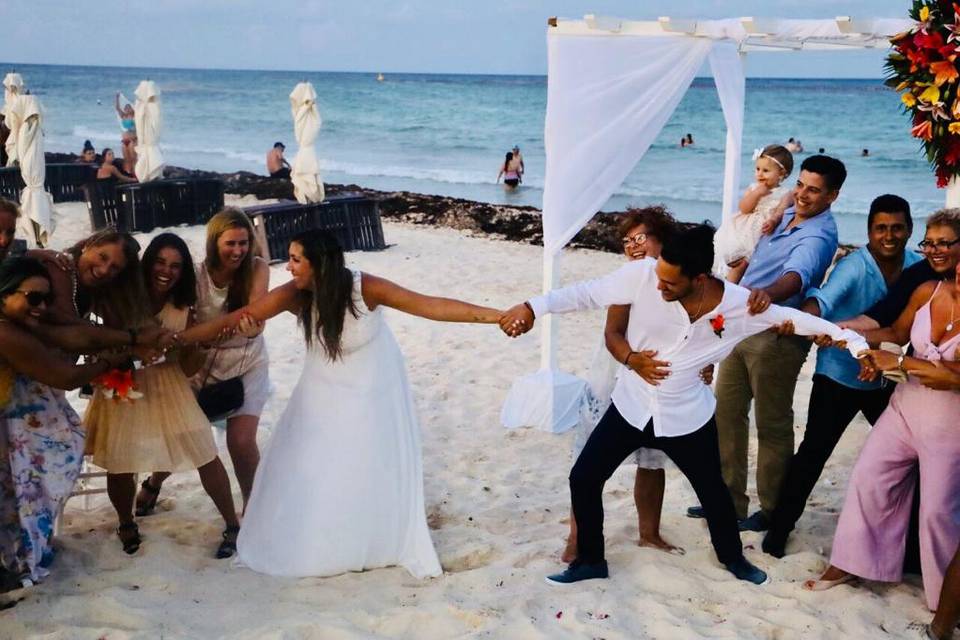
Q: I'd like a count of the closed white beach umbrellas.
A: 4